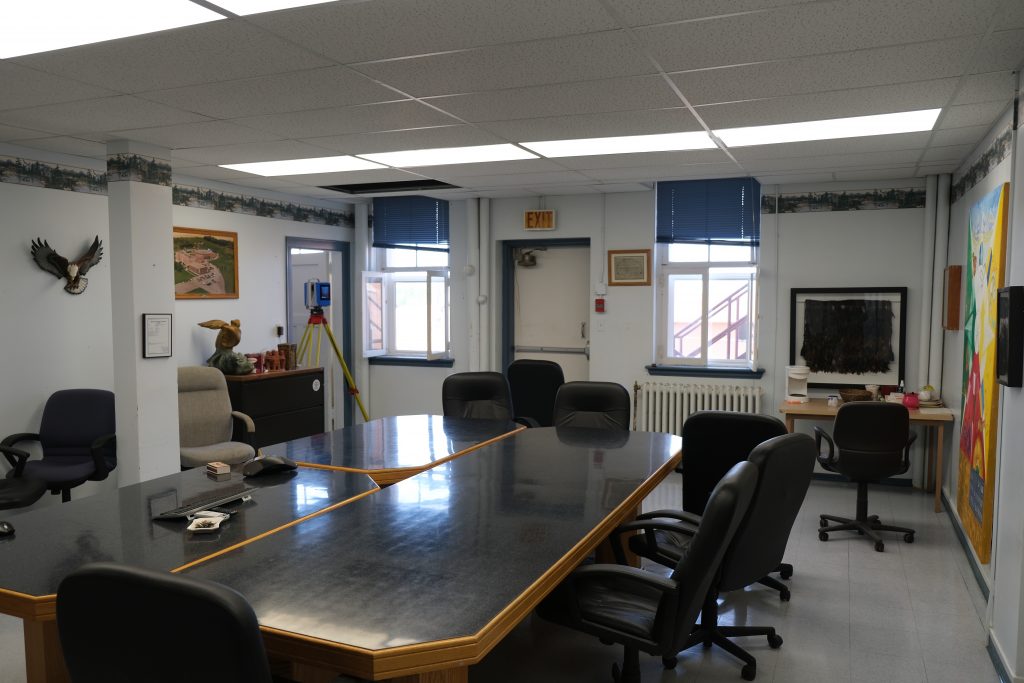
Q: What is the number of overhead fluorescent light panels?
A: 6